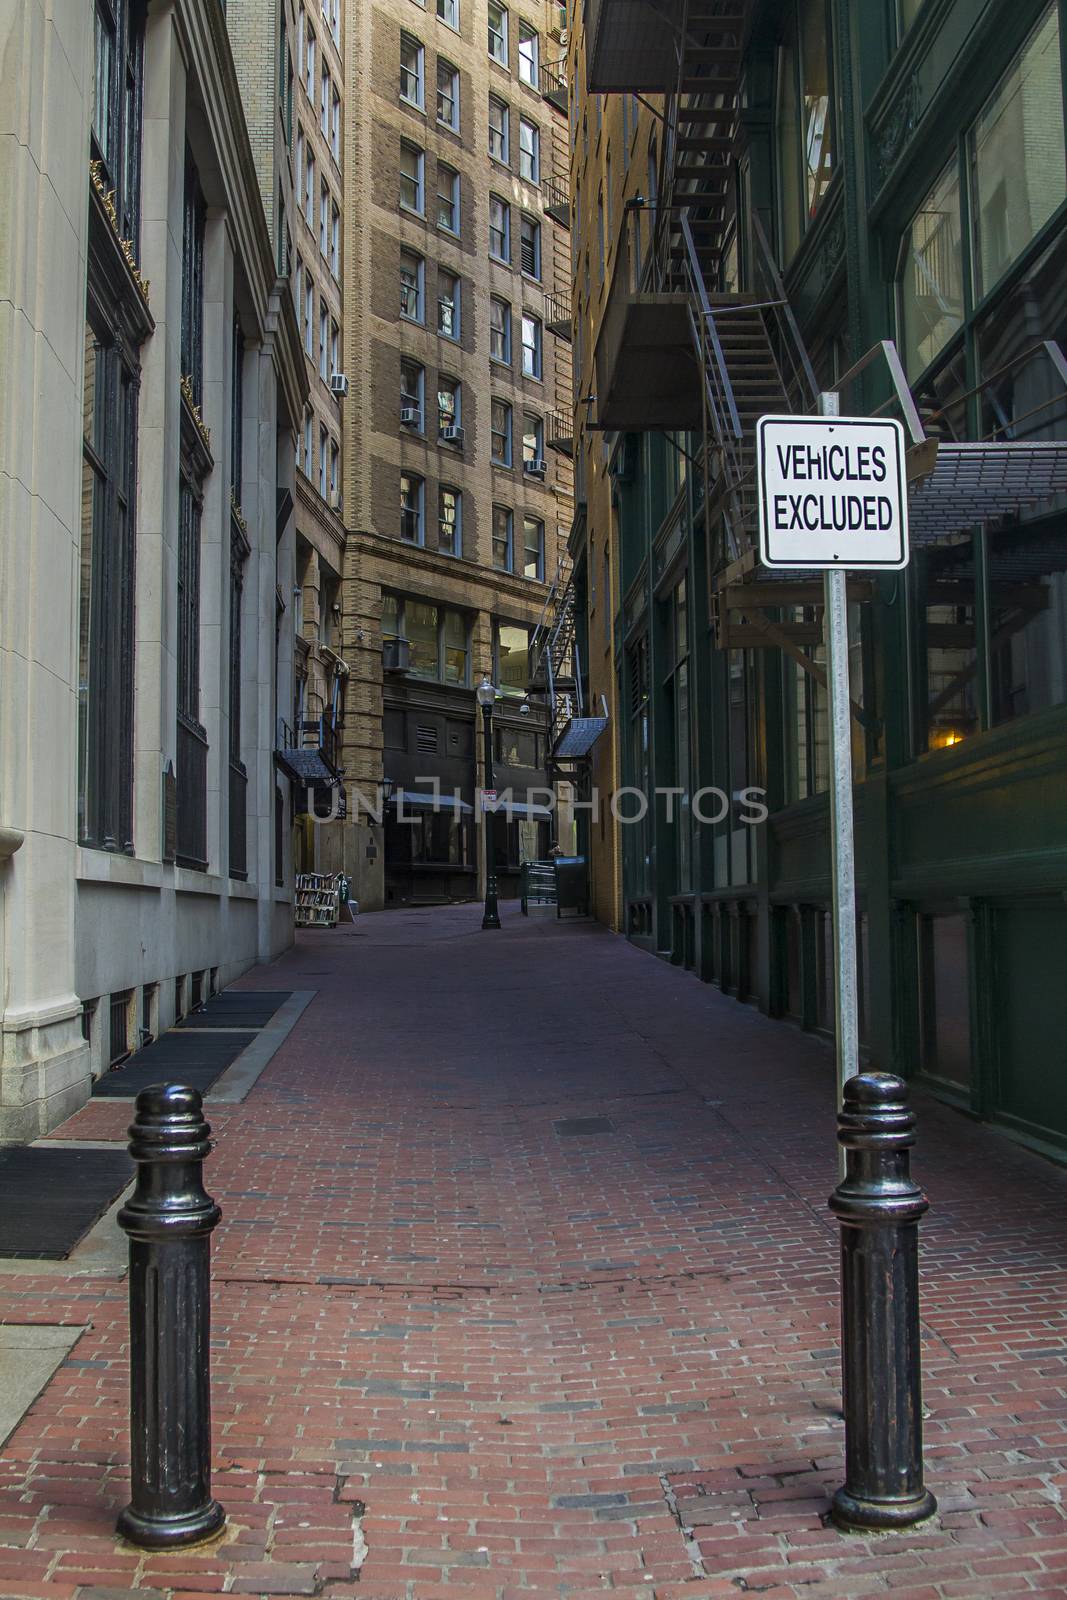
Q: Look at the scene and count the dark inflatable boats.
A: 0